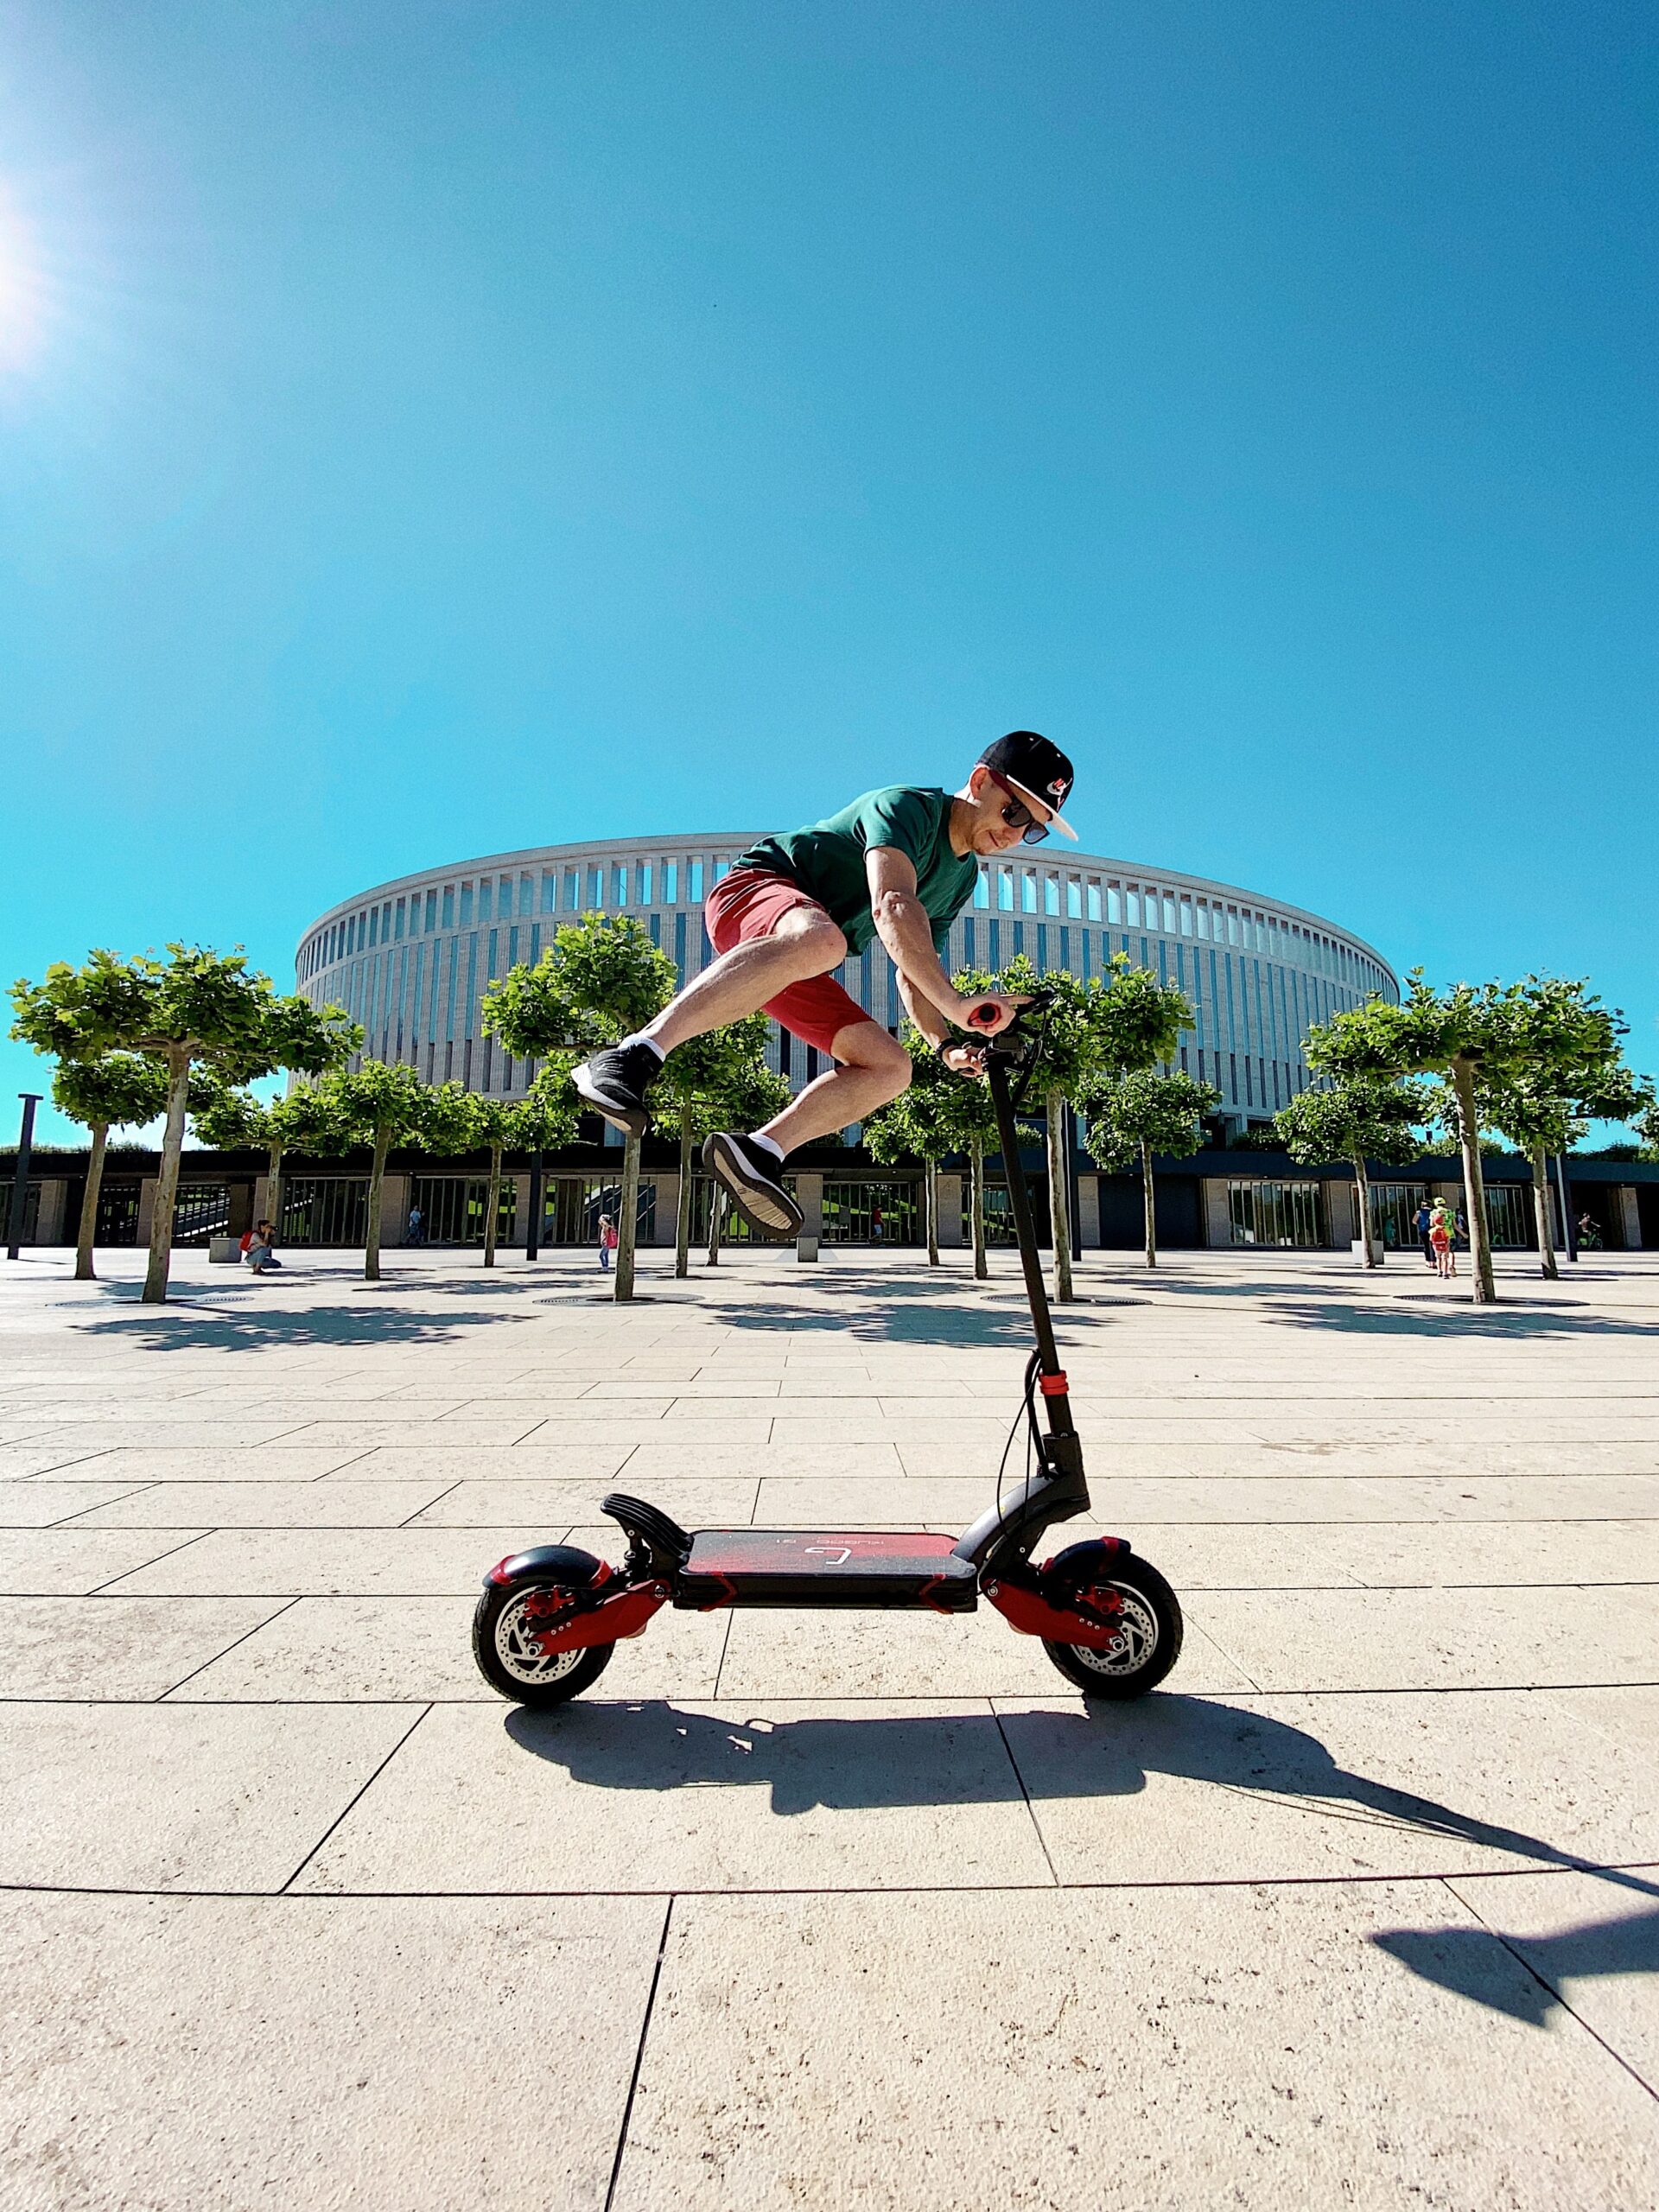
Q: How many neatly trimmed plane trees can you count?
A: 15